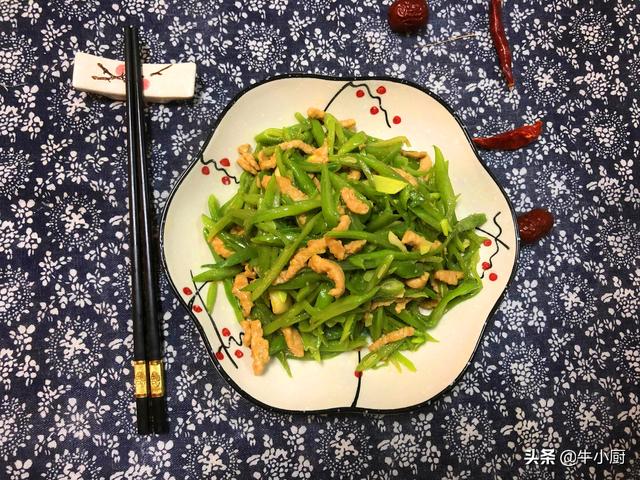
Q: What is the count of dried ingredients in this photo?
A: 4